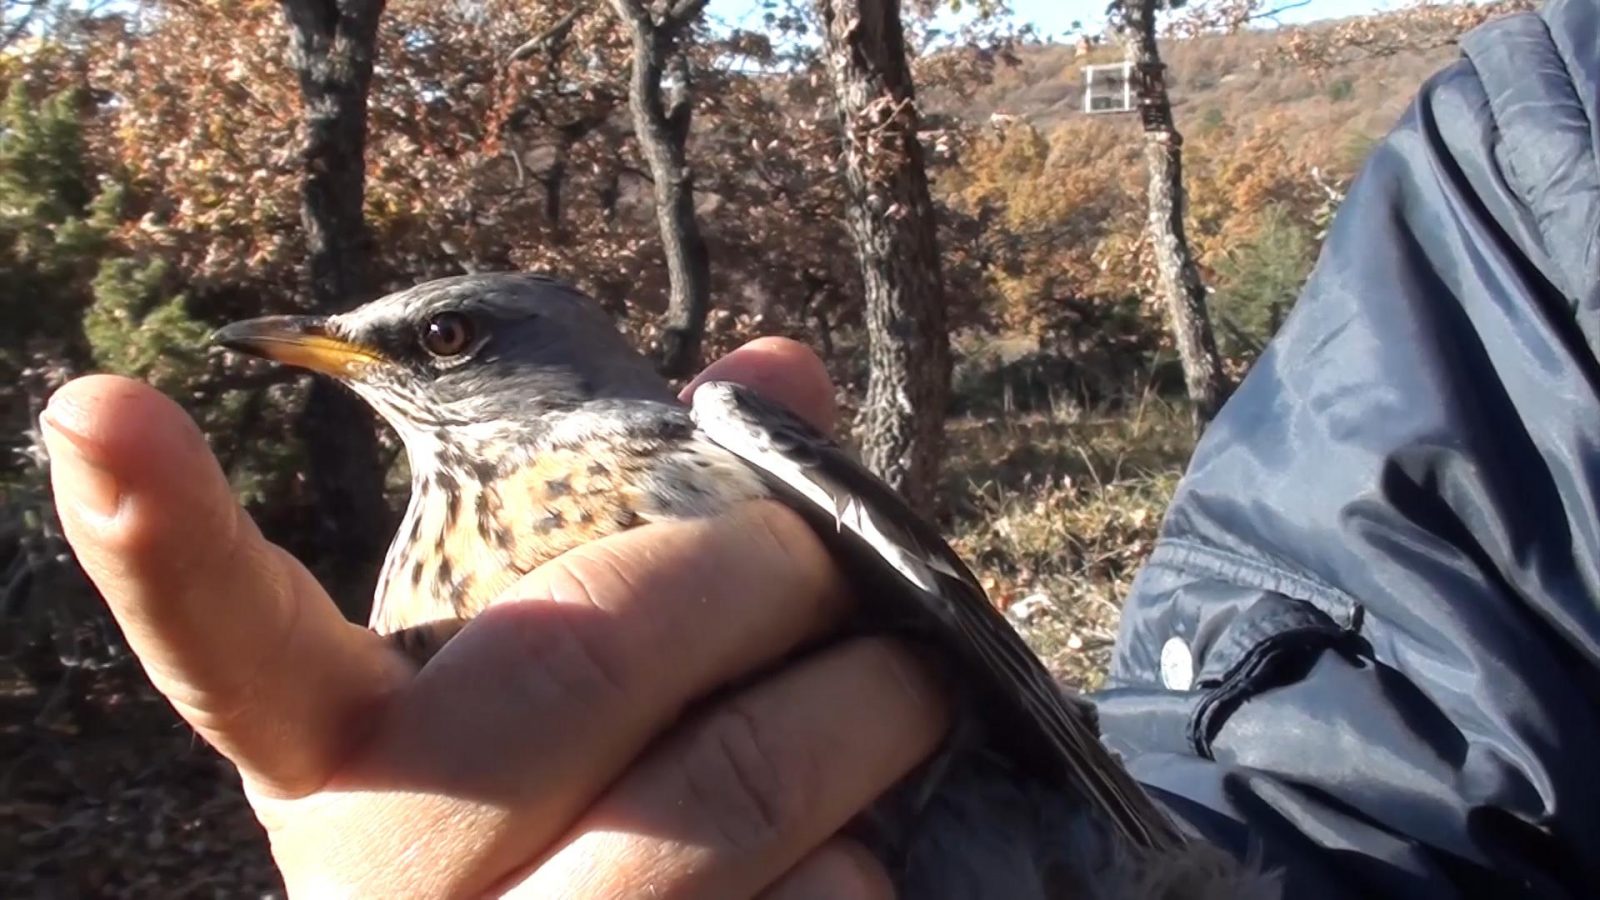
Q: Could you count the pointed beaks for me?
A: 1